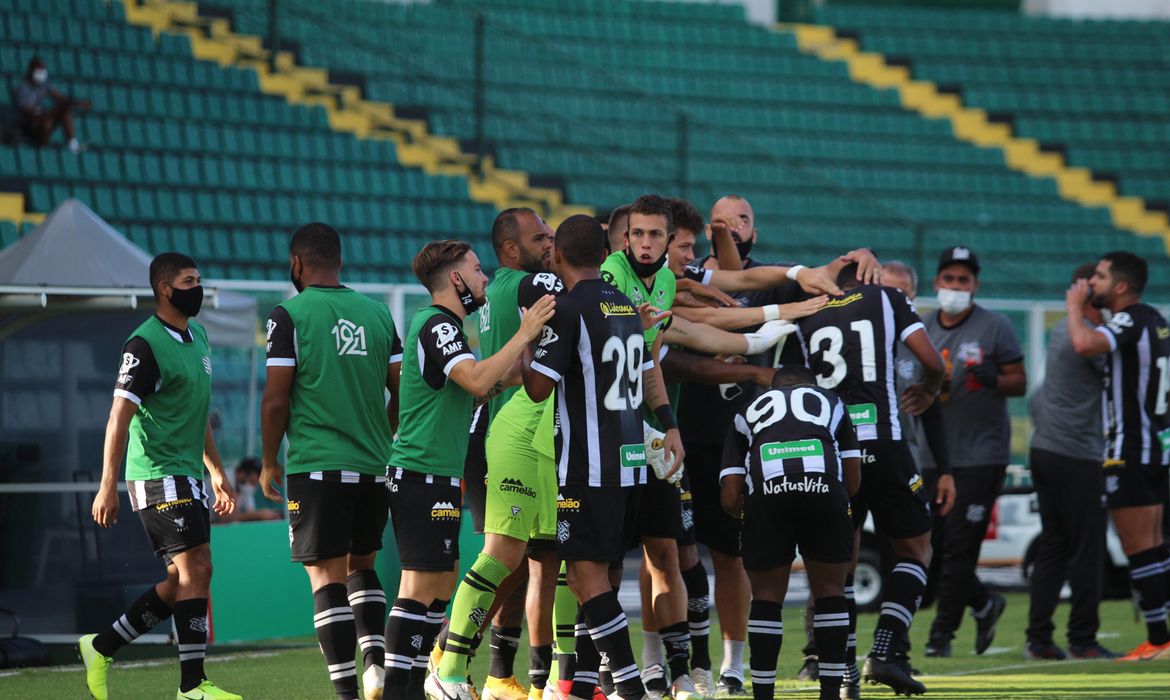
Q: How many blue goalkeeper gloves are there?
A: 0